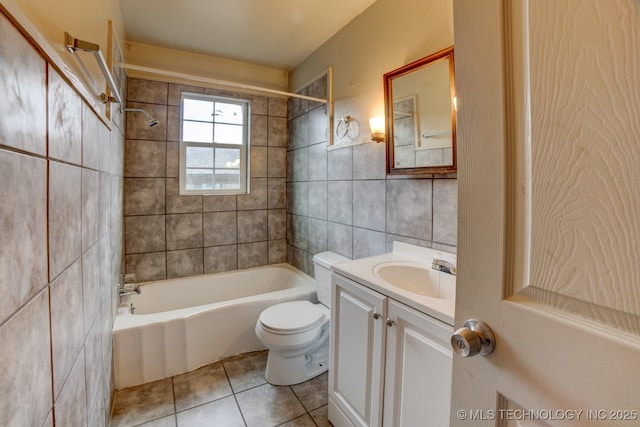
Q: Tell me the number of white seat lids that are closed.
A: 1